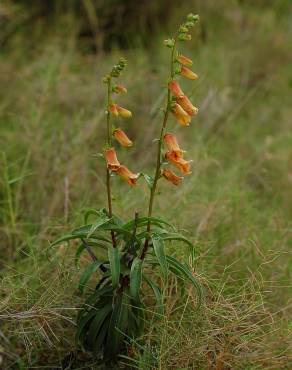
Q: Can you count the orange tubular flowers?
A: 14